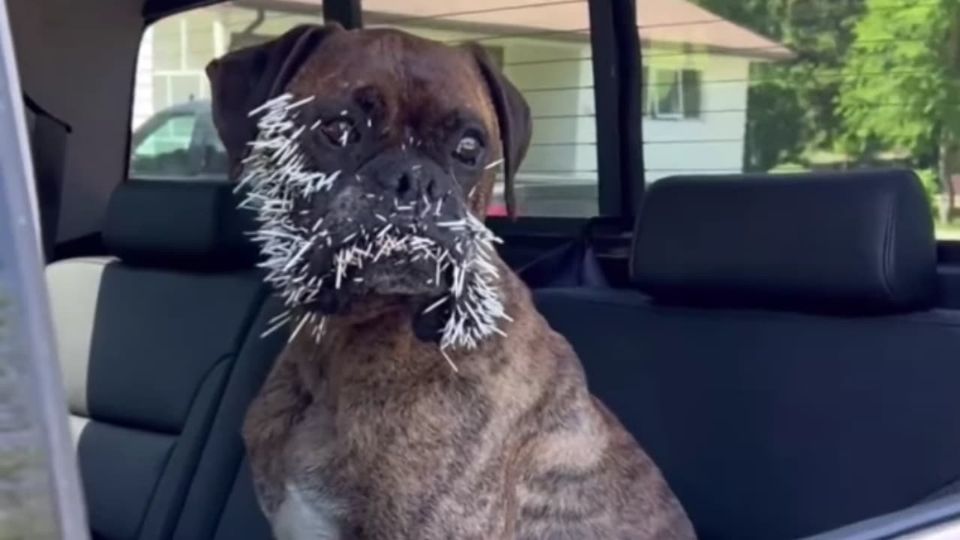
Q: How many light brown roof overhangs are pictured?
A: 1